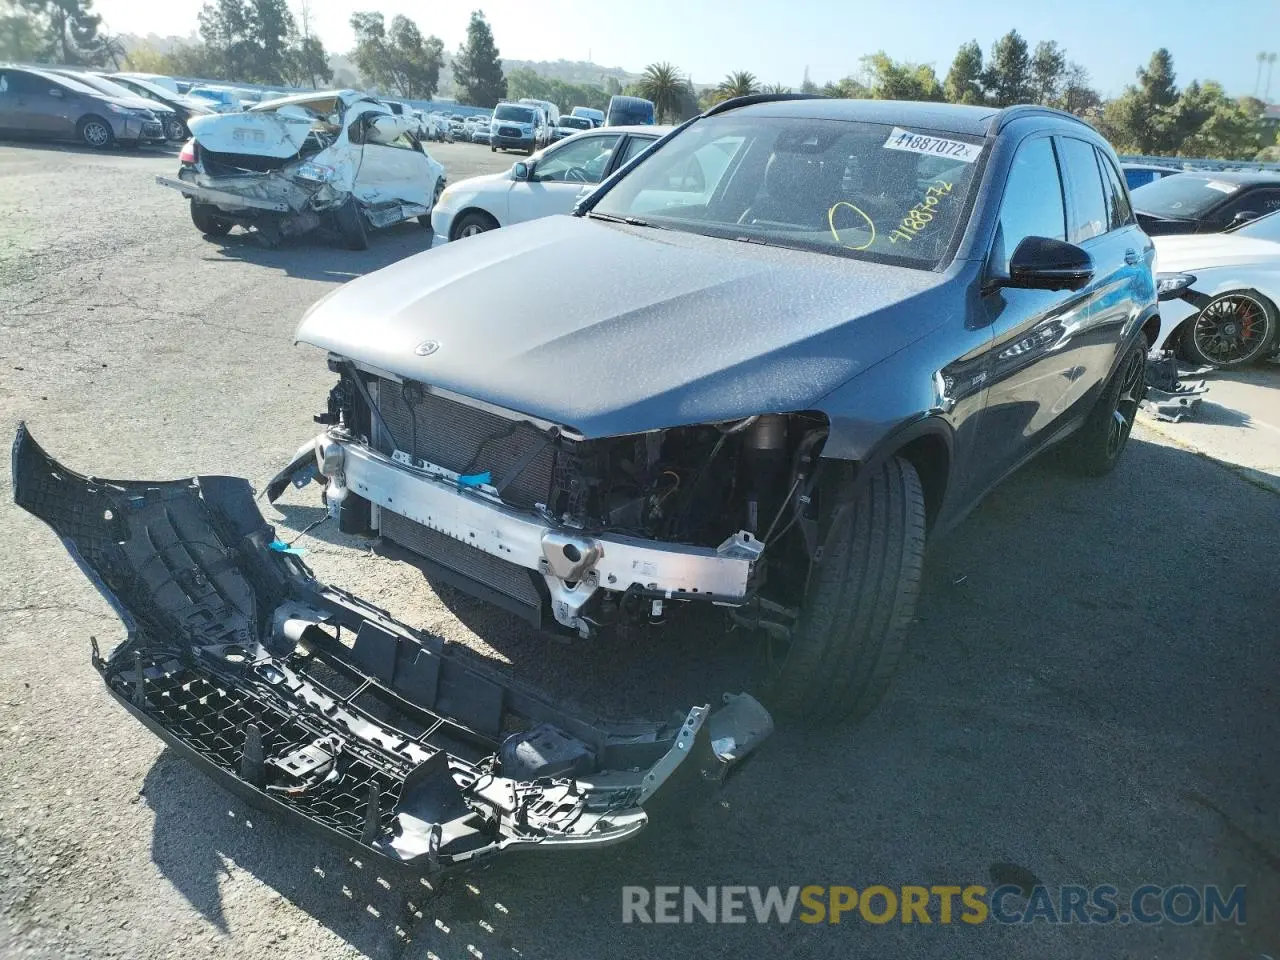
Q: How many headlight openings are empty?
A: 2